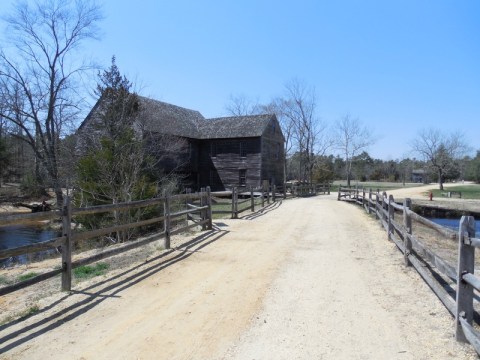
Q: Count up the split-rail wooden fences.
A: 2